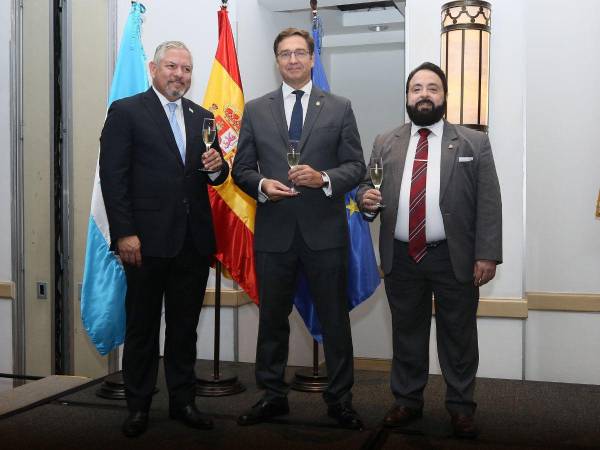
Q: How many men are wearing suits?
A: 3